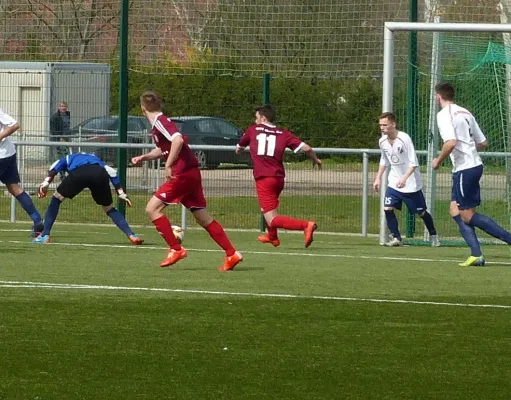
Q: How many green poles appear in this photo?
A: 3